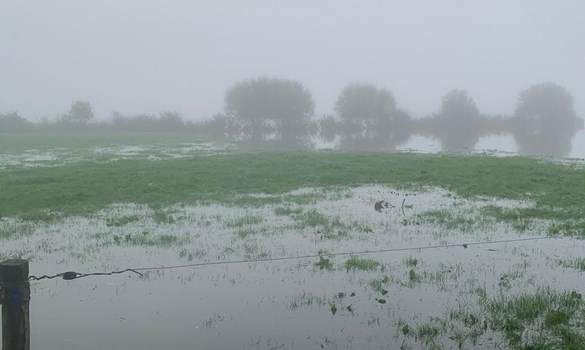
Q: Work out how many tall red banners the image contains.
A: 0